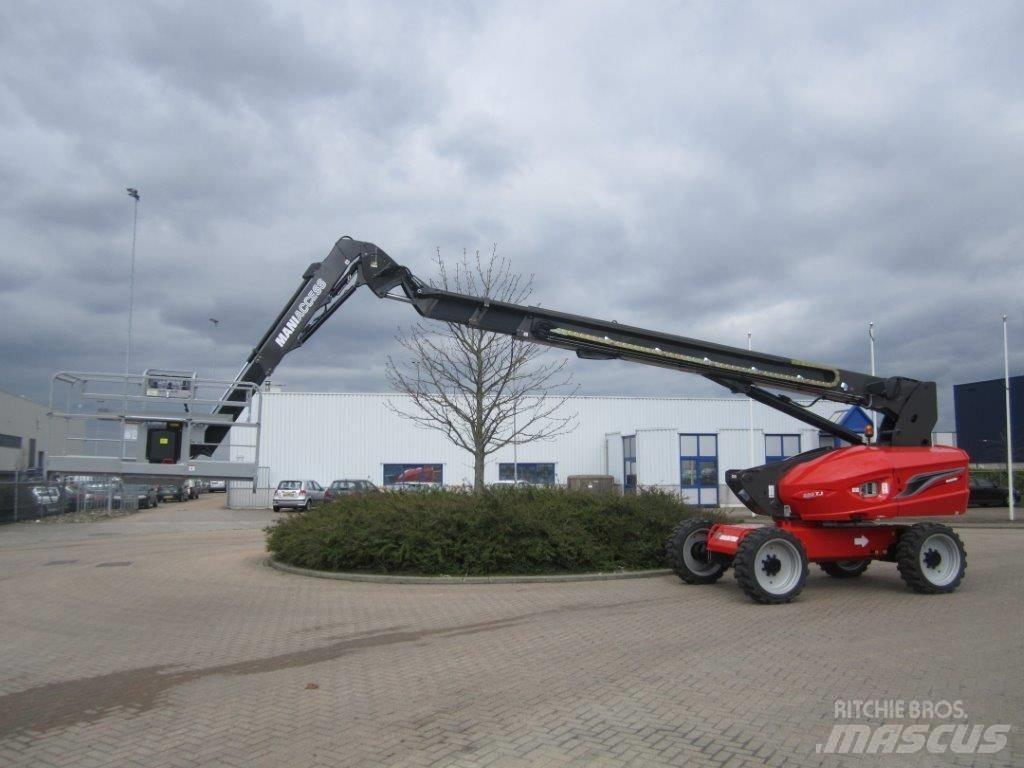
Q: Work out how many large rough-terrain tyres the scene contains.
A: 4